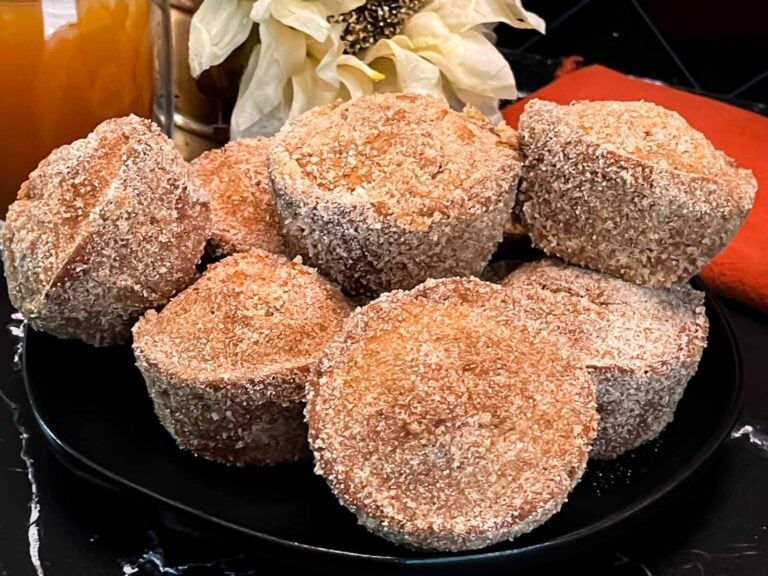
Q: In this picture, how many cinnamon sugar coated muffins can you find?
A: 7